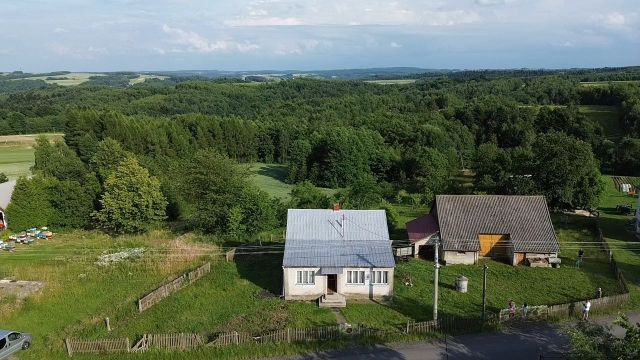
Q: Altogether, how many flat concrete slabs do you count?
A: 1